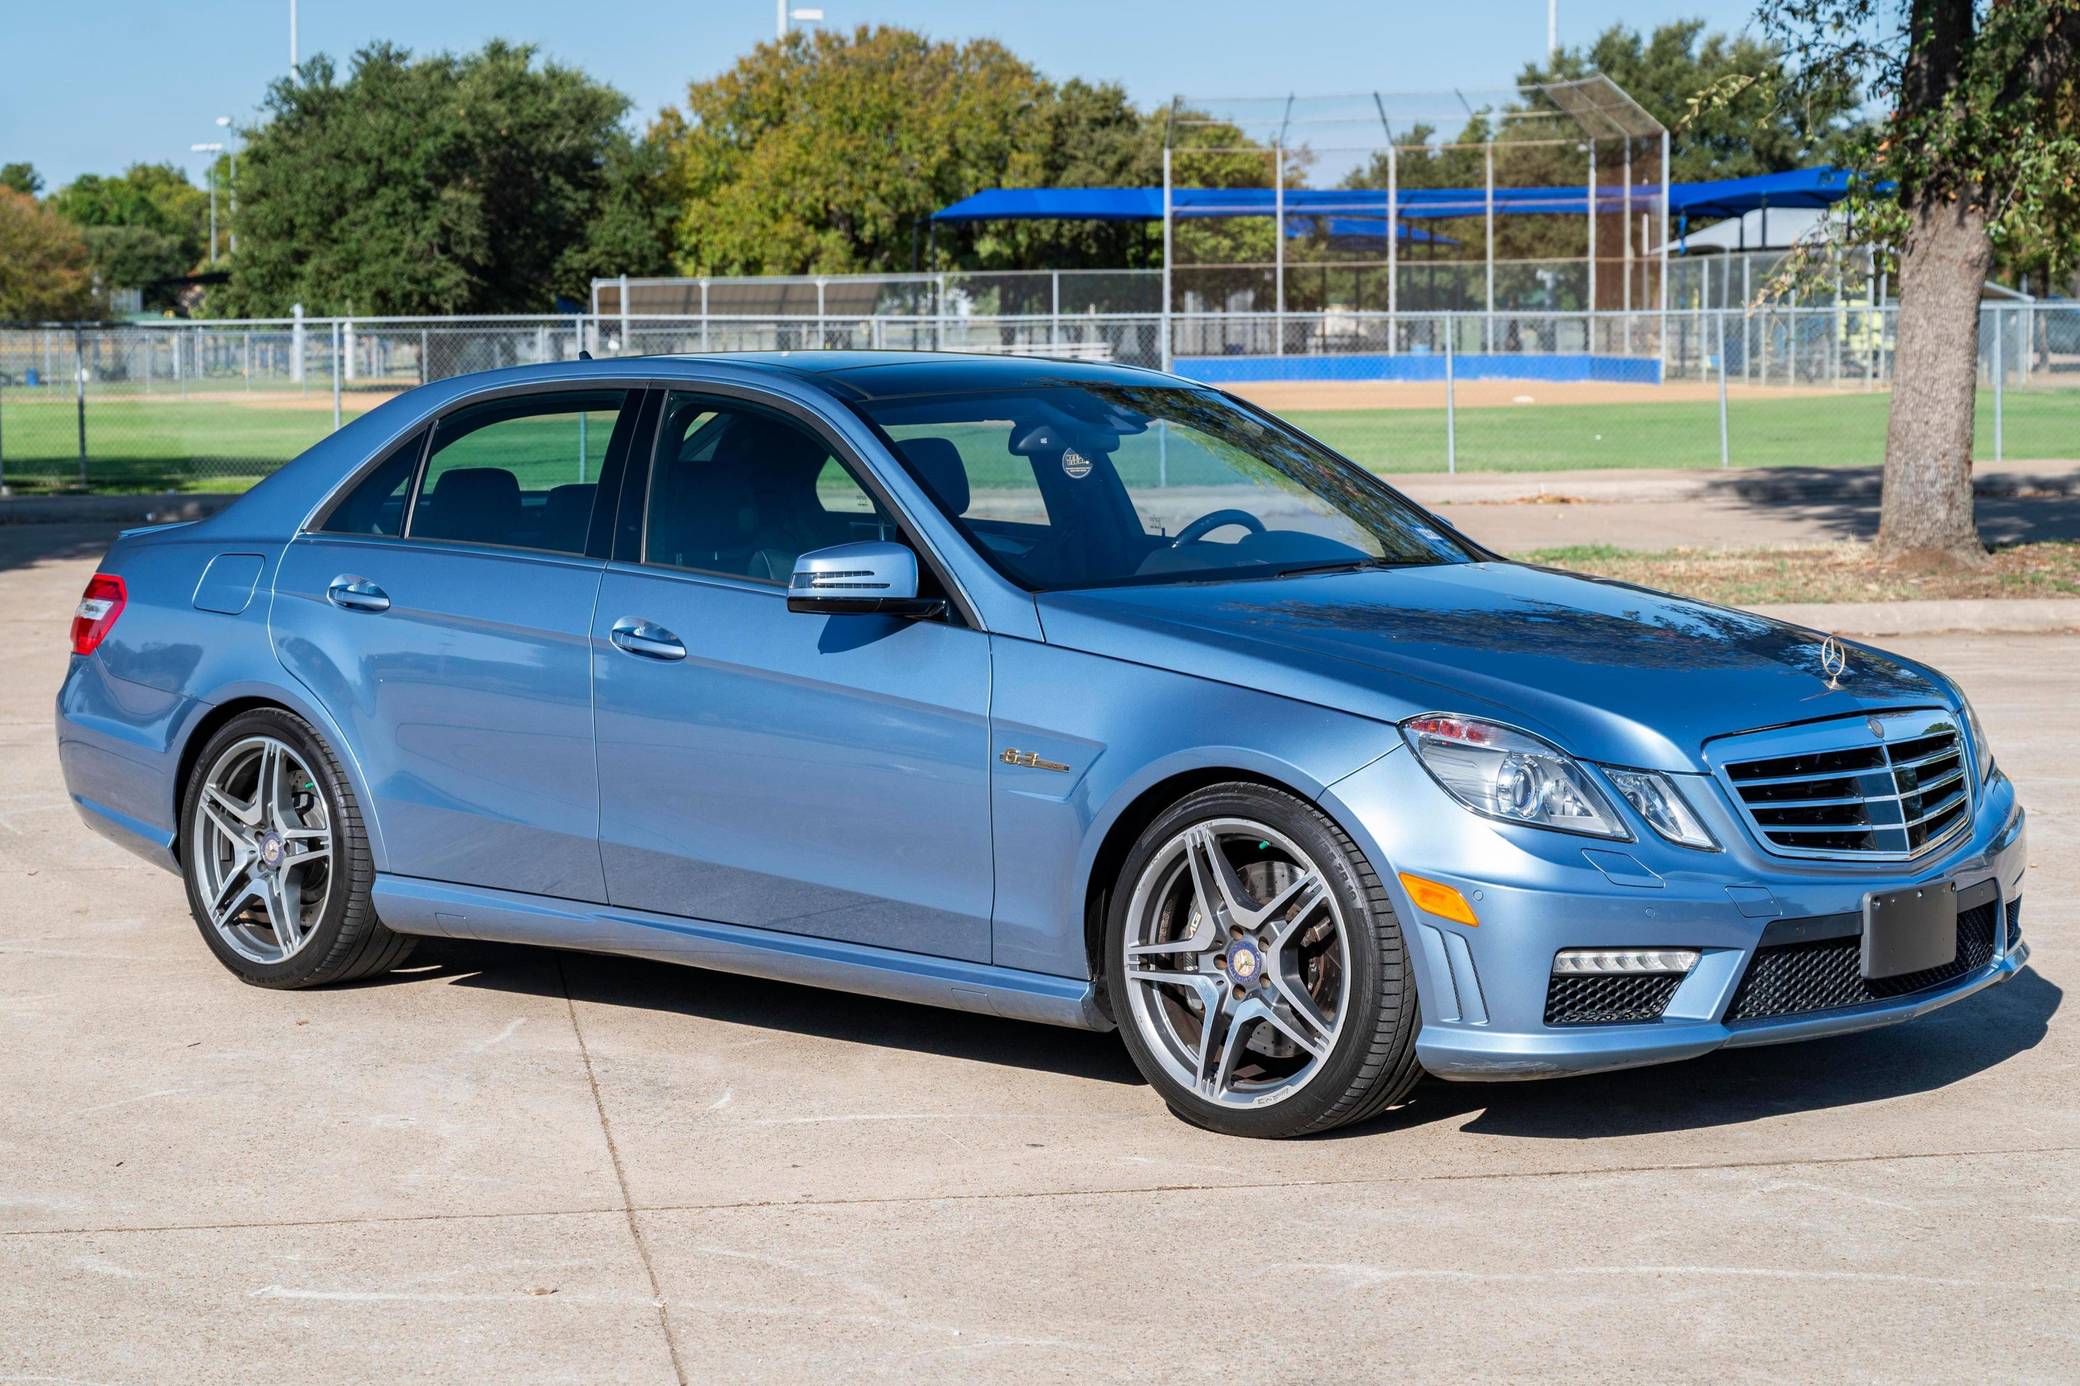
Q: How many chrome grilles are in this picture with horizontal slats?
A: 1